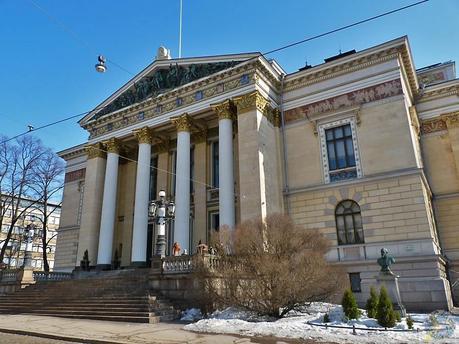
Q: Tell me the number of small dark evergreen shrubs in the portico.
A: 2